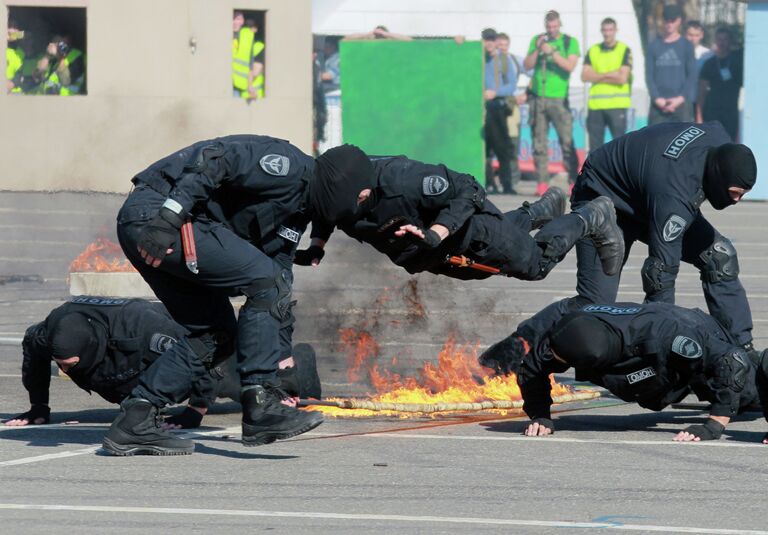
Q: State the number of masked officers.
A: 5